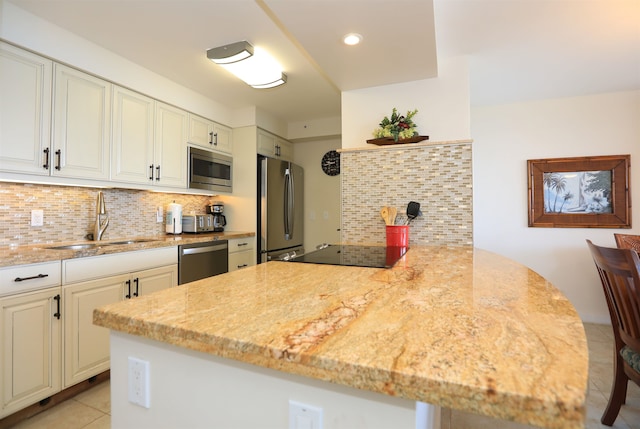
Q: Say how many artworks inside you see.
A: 1